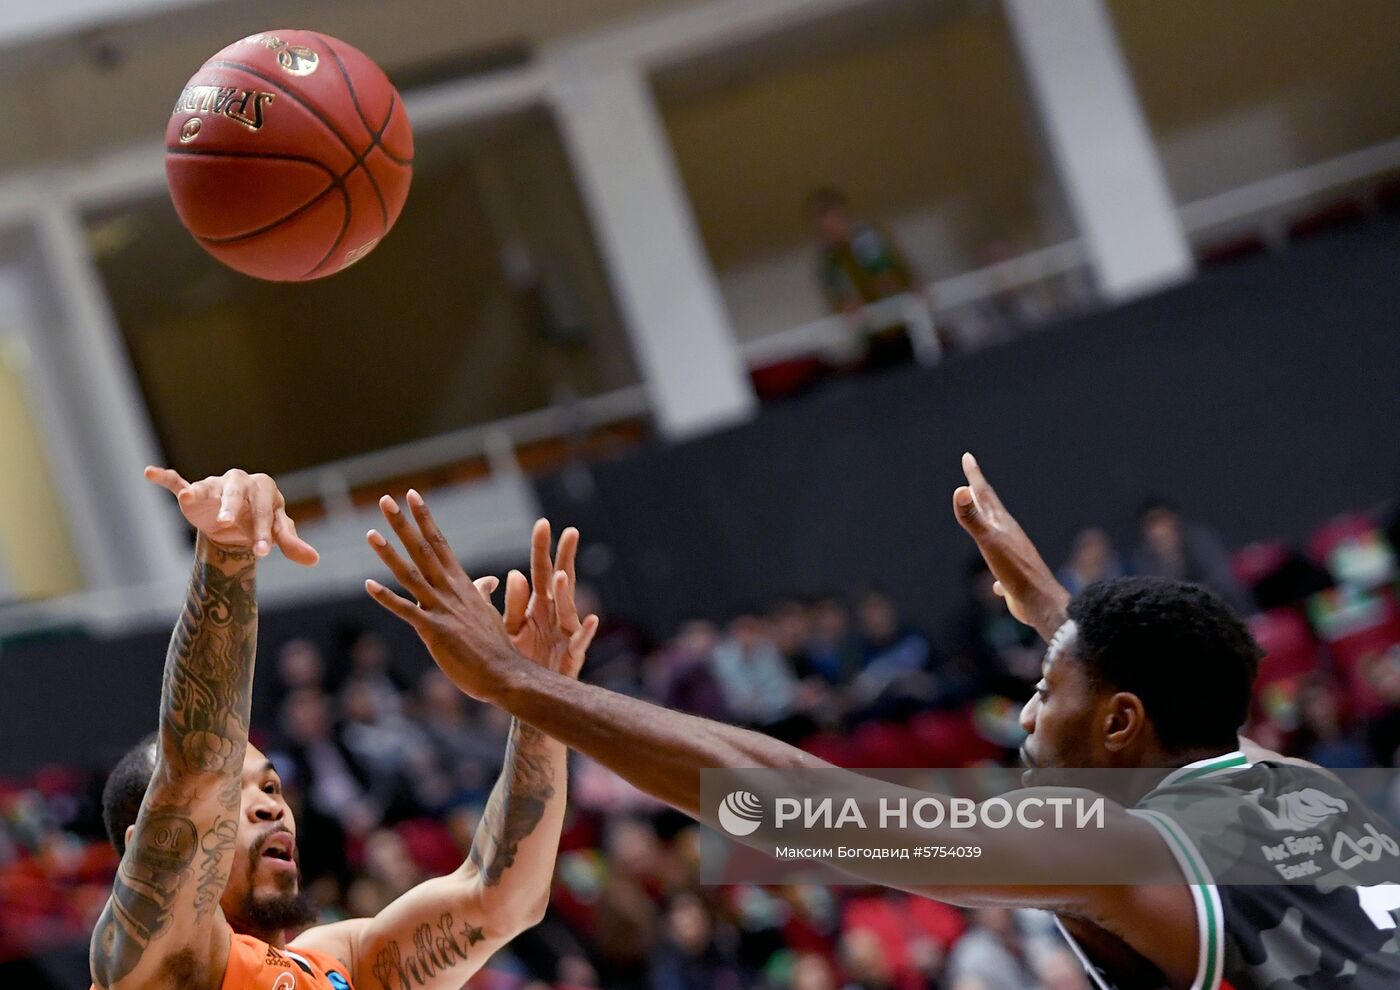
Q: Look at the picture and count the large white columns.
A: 3